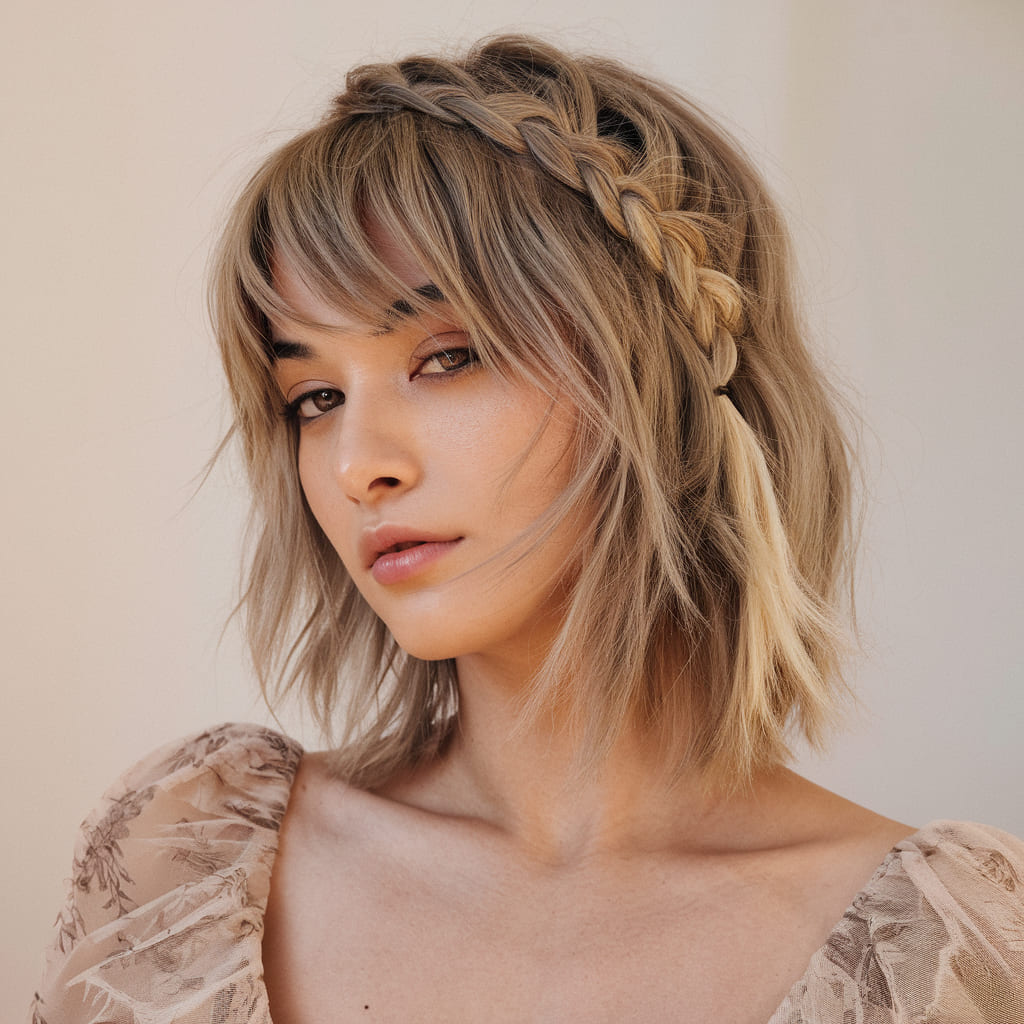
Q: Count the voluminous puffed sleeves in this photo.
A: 2